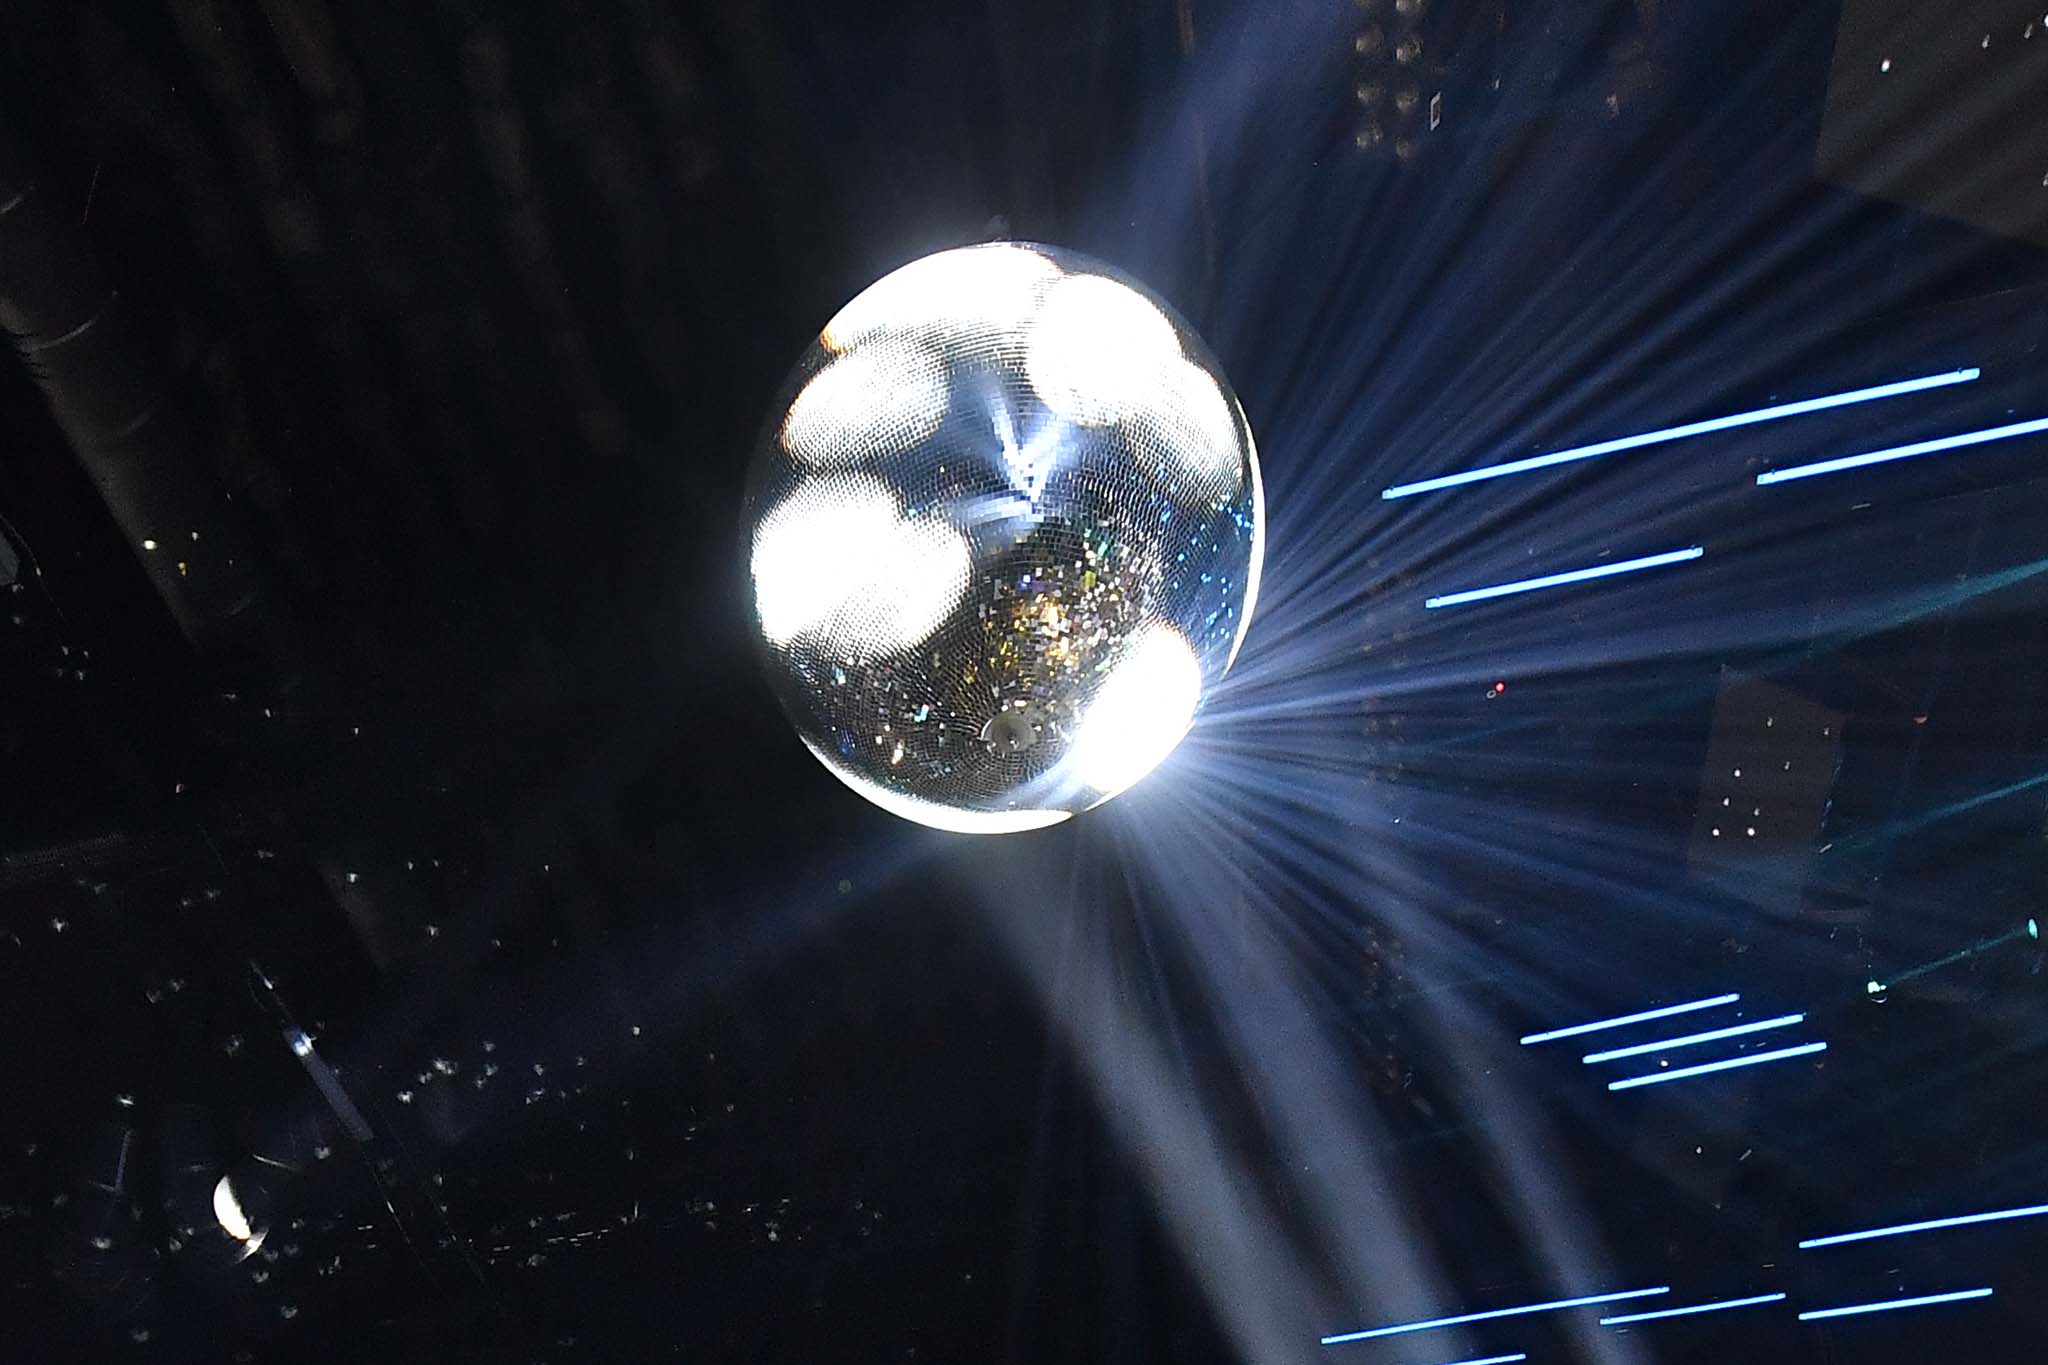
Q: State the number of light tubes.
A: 11